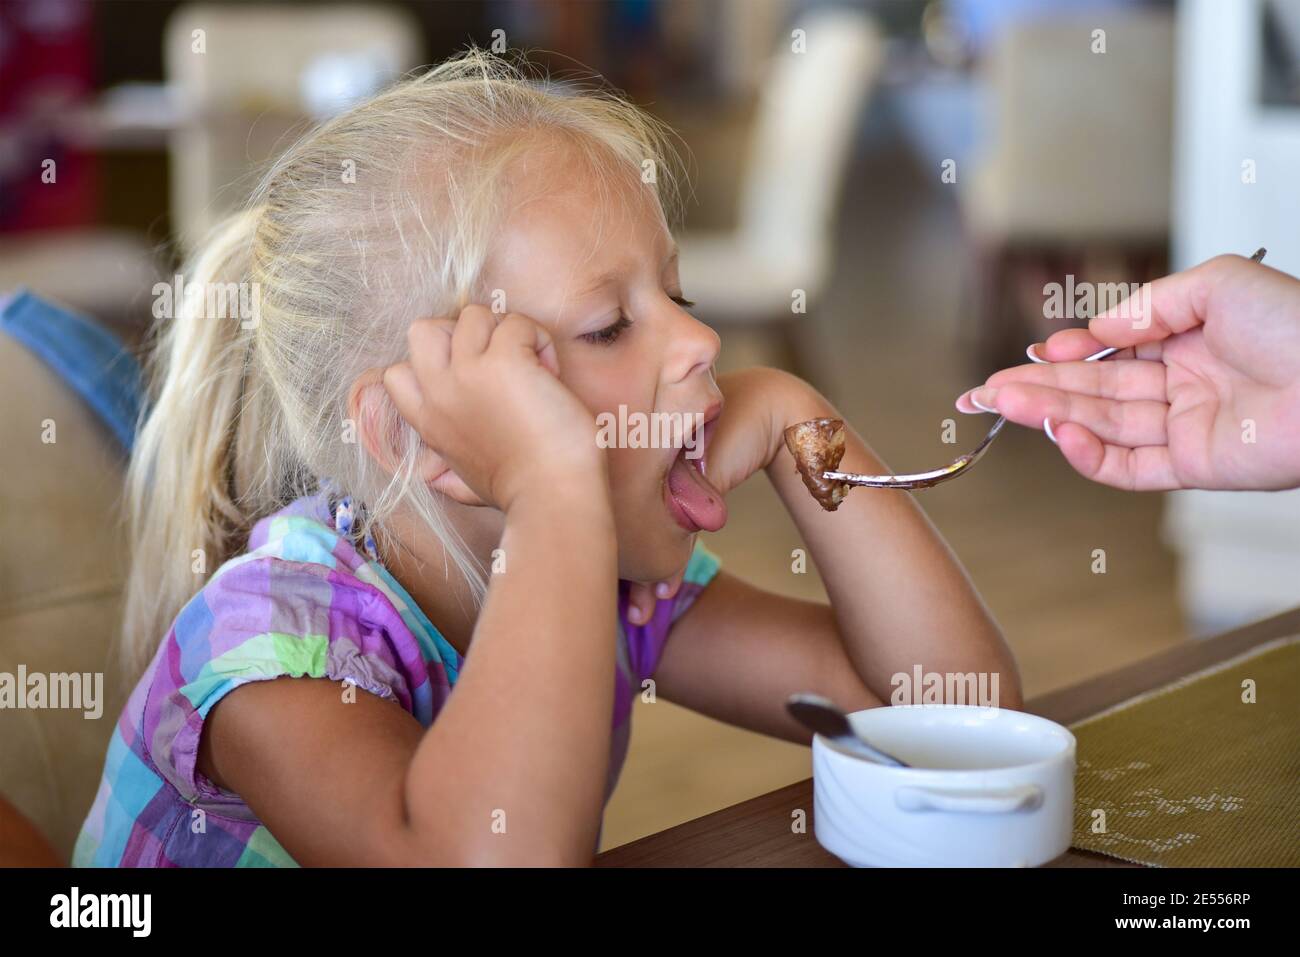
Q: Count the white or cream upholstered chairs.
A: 3